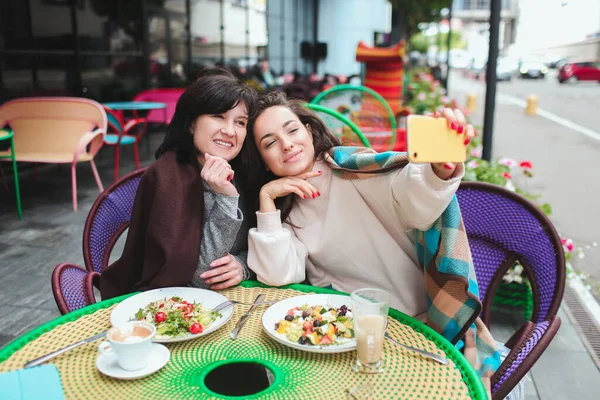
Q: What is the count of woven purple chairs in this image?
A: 2